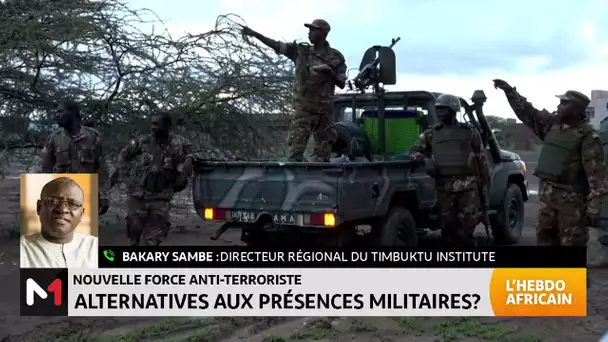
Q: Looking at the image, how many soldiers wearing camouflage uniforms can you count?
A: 5